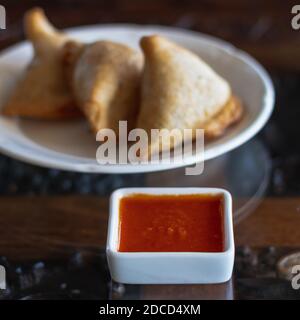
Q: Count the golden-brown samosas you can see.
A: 3